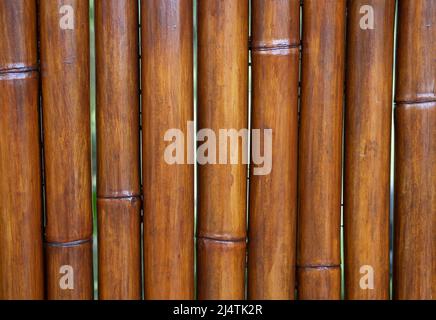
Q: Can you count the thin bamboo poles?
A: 9